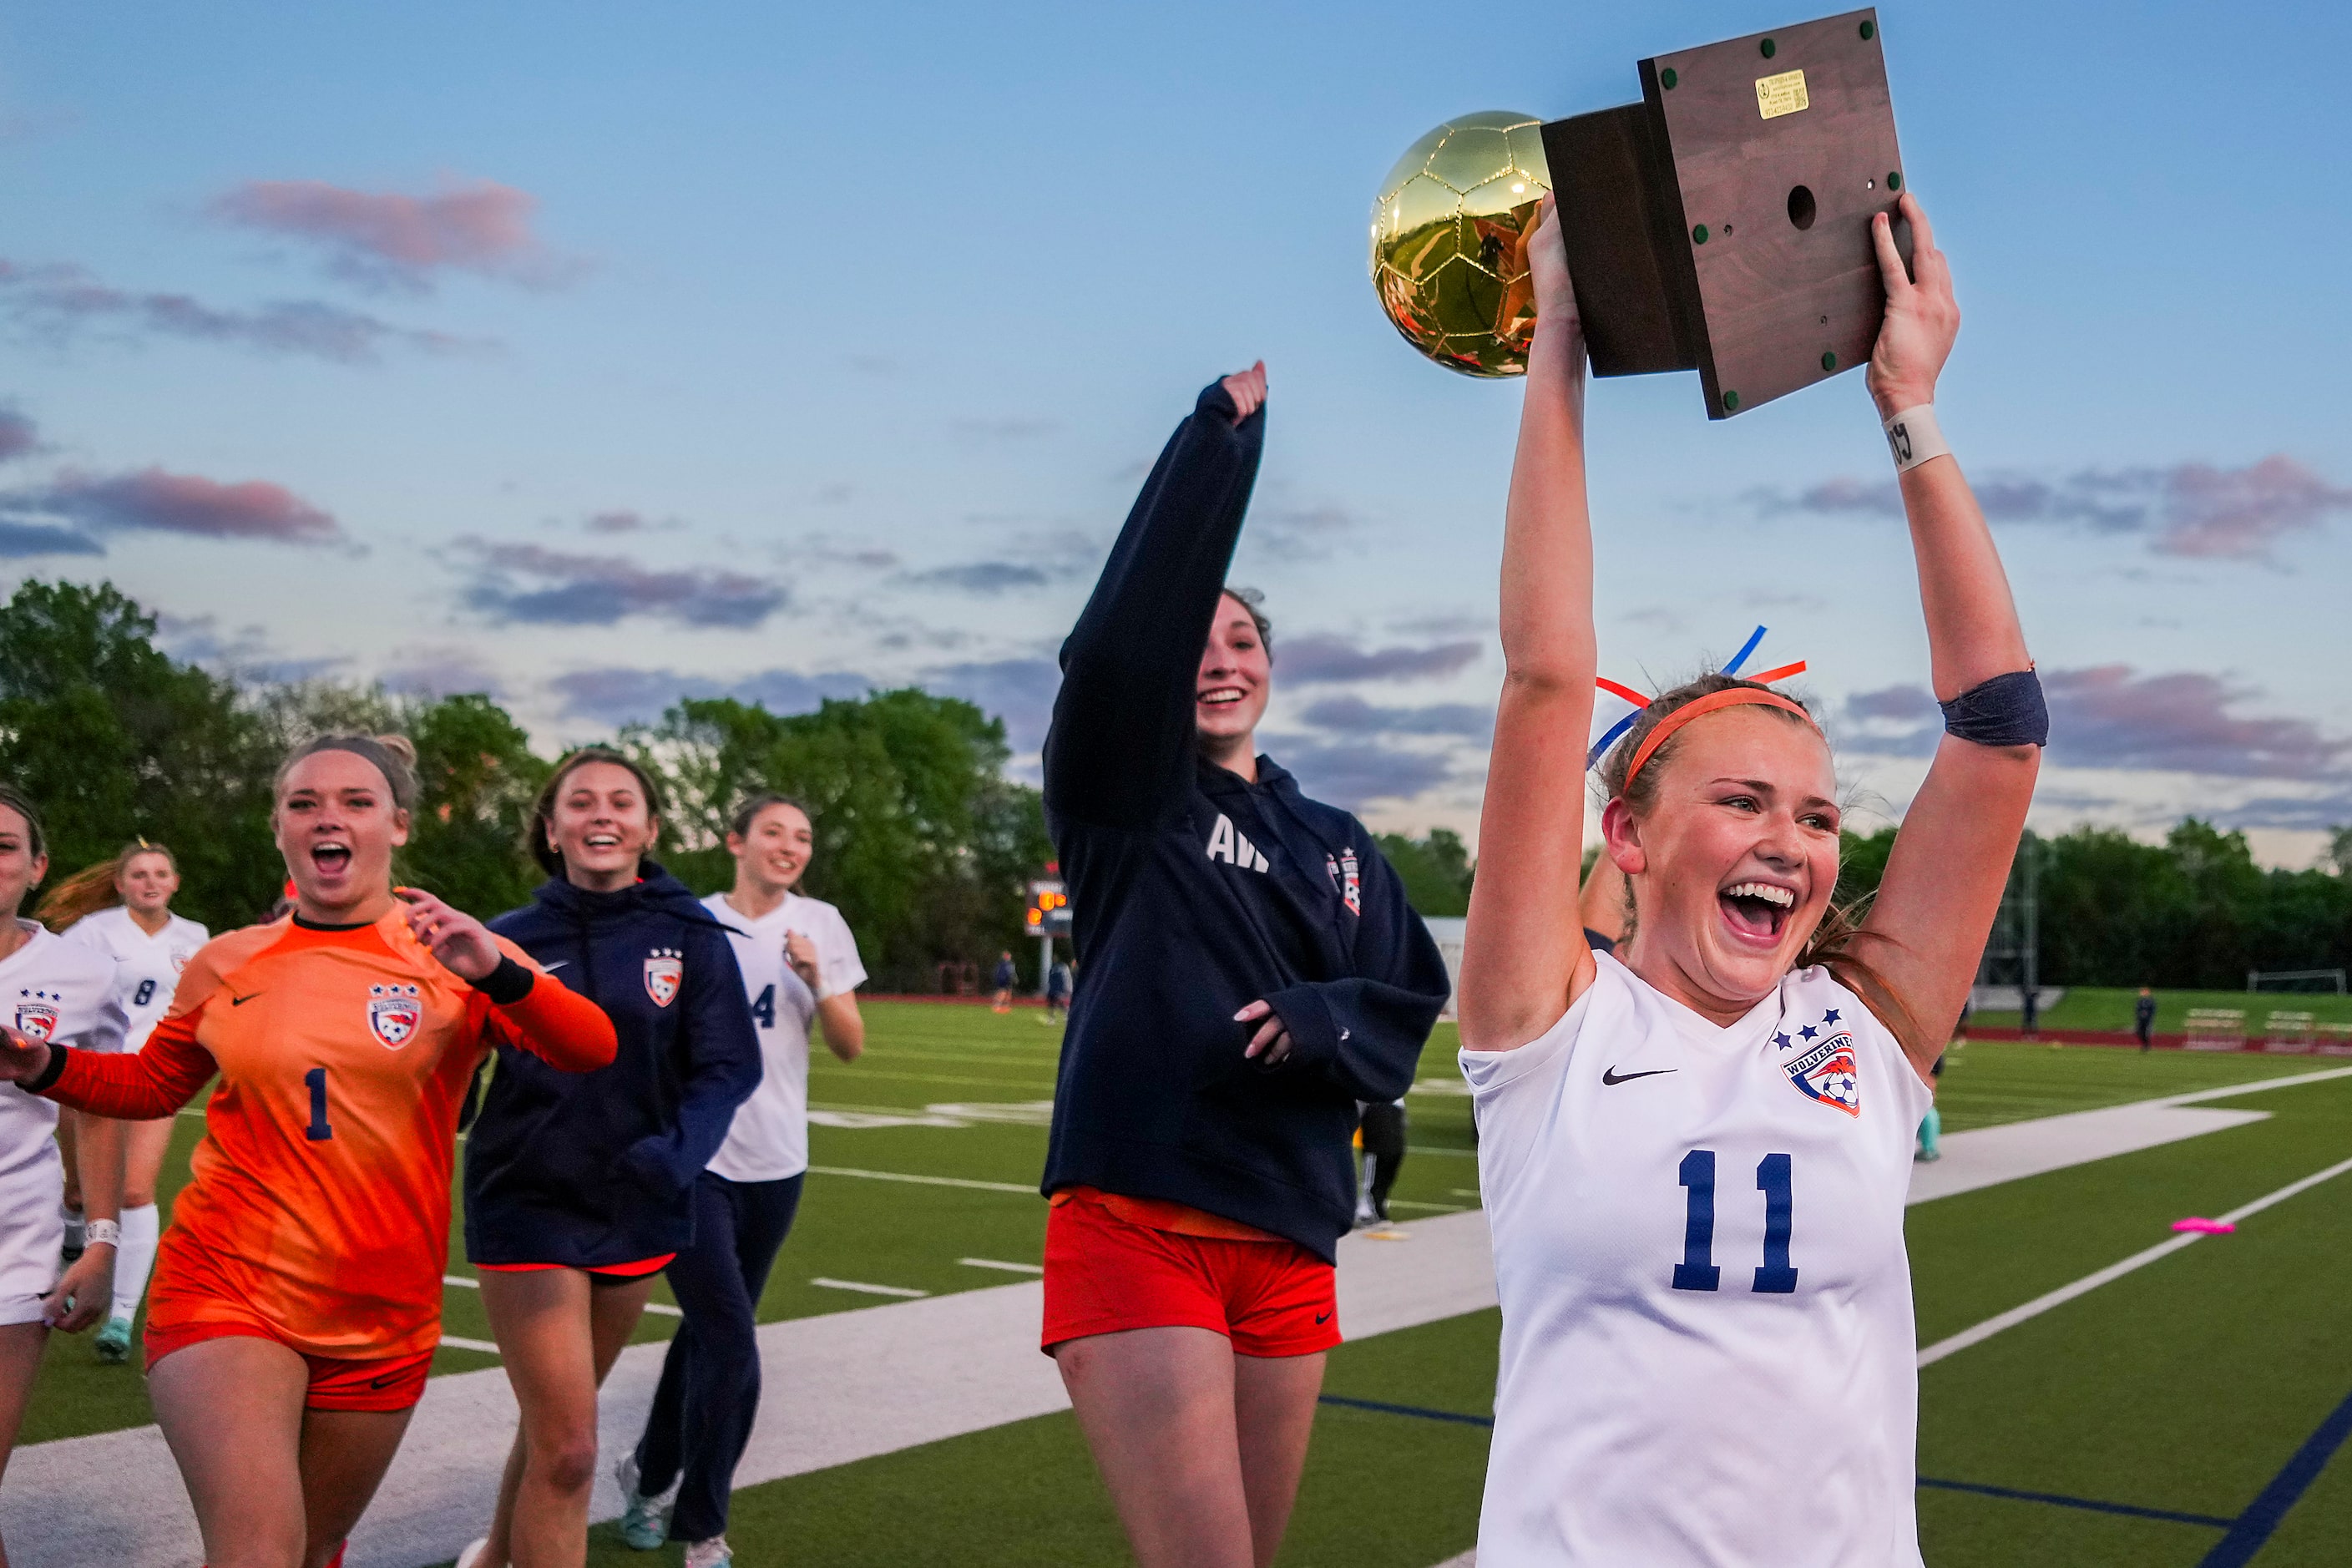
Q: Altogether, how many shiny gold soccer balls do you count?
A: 1